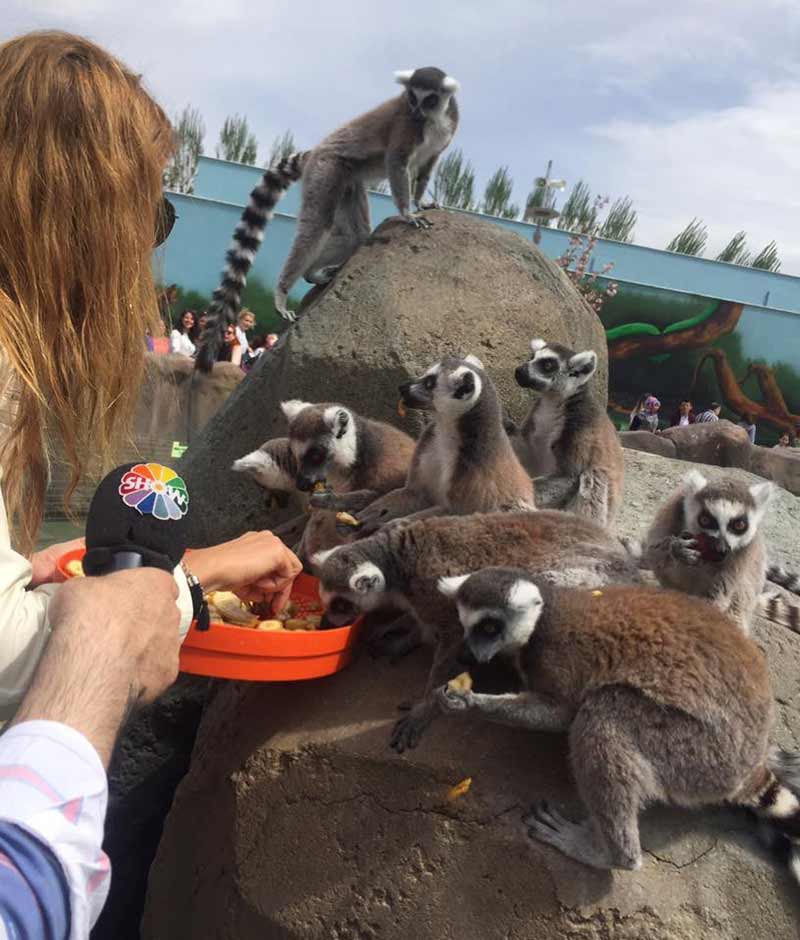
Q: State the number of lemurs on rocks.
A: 8